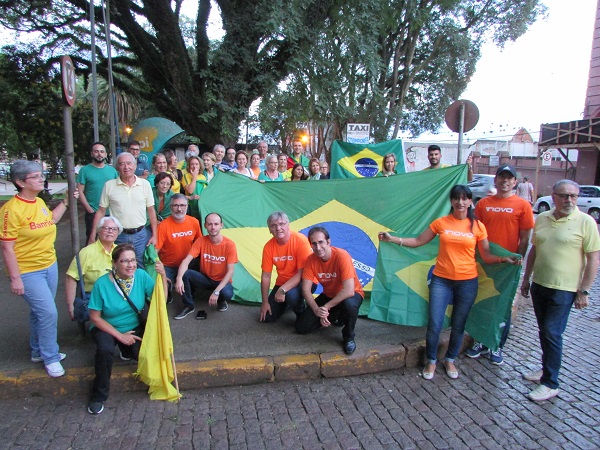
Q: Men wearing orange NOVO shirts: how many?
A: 5